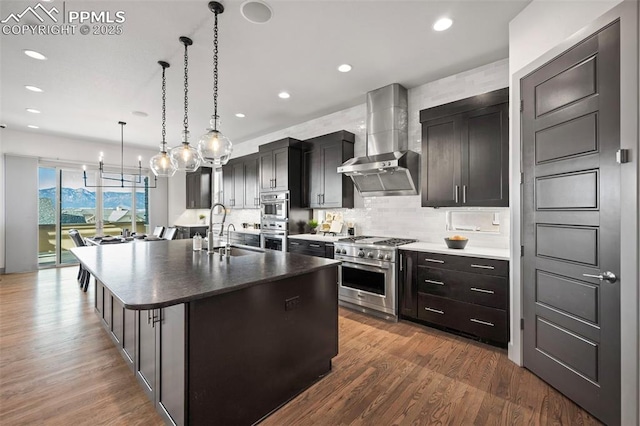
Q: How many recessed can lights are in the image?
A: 8